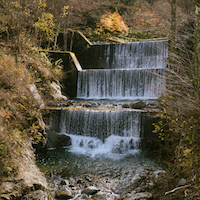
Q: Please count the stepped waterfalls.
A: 3